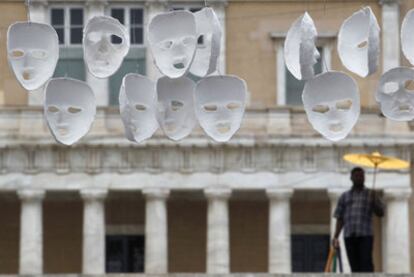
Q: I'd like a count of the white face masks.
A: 13